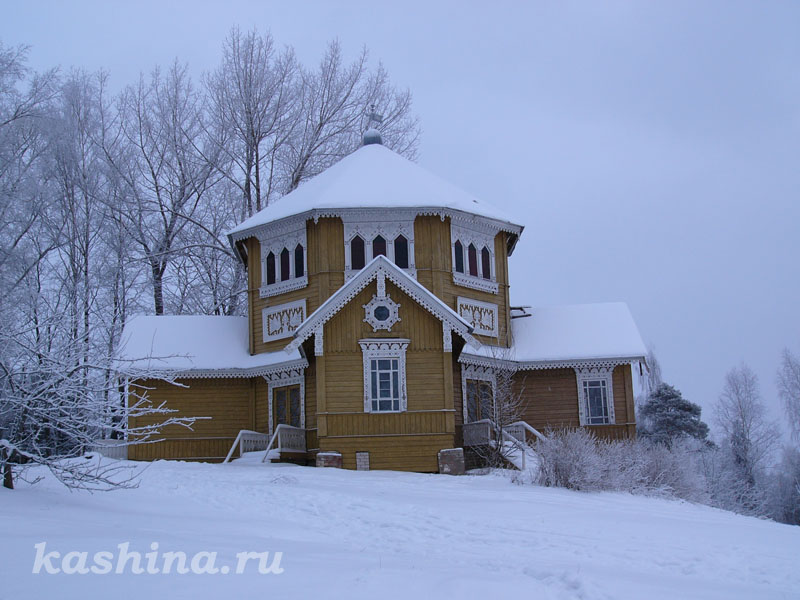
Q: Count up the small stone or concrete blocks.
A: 3